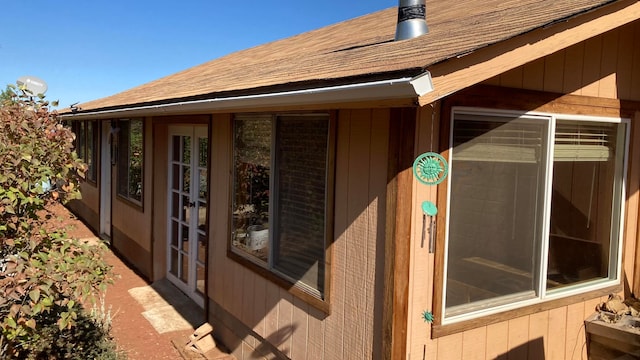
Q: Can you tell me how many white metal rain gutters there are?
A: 1